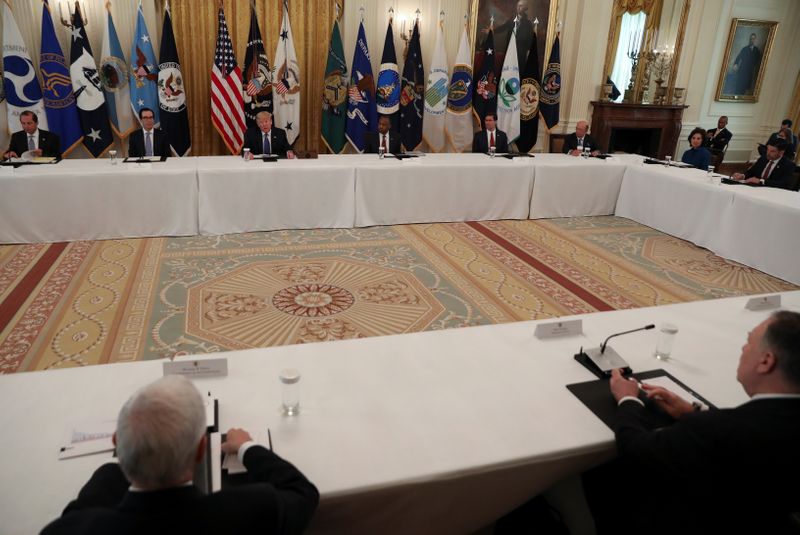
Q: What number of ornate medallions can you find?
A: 2